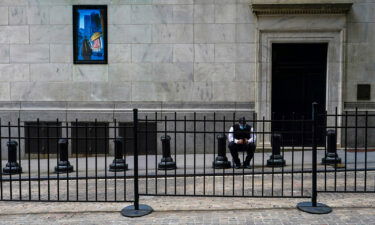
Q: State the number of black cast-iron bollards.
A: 7